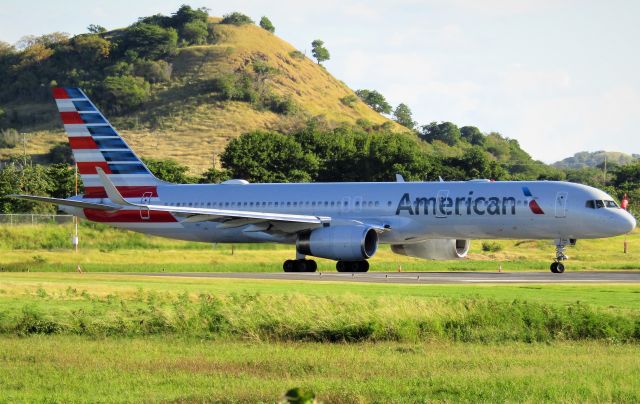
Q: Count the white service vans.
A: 0